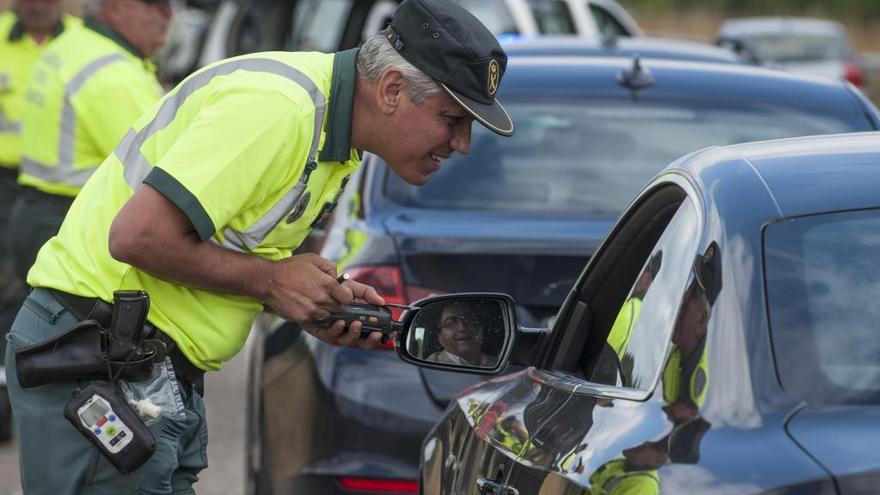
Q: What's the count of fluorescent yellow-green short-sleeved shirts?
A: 3